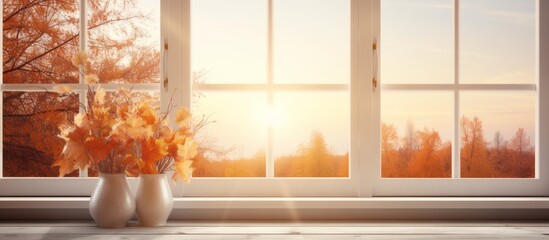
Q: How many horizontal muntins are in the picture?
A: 3